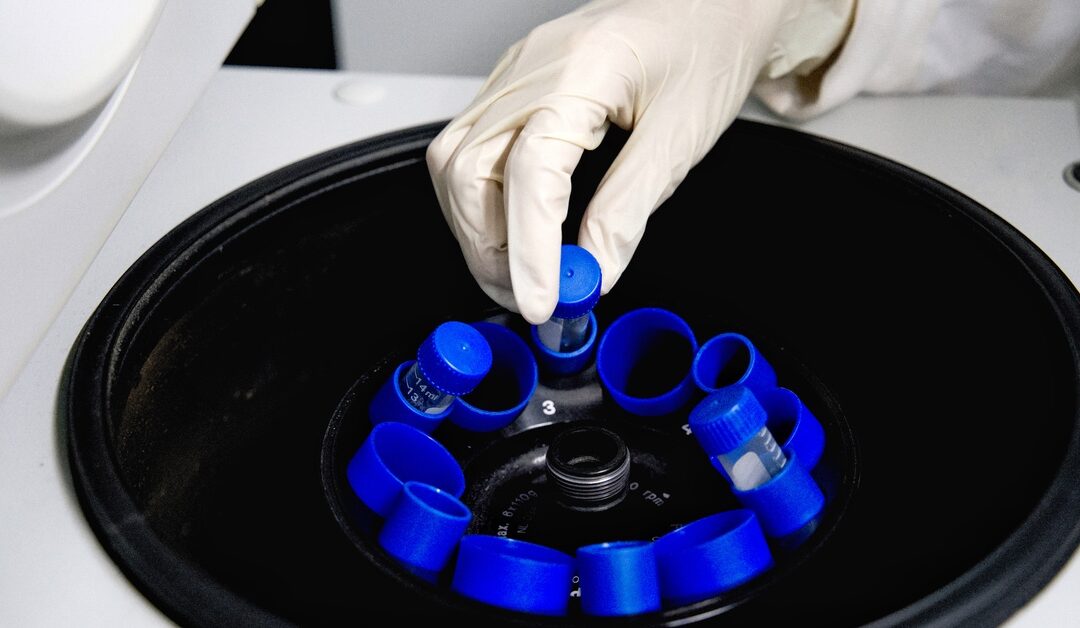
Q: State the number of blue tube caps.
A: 3